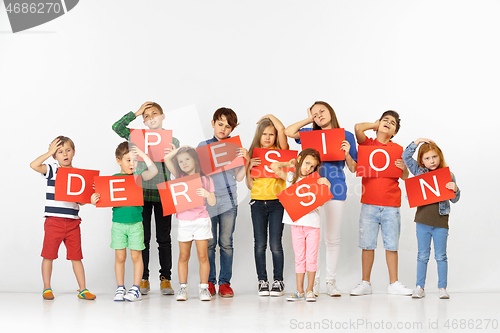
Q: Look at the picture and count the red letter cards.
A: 10